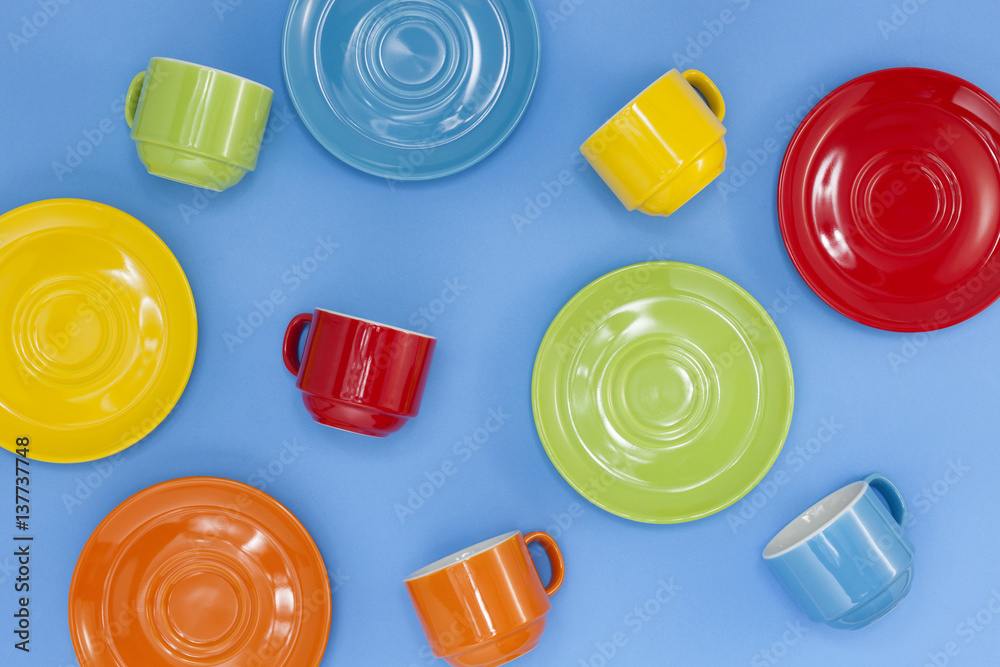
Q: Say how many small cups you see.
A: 5